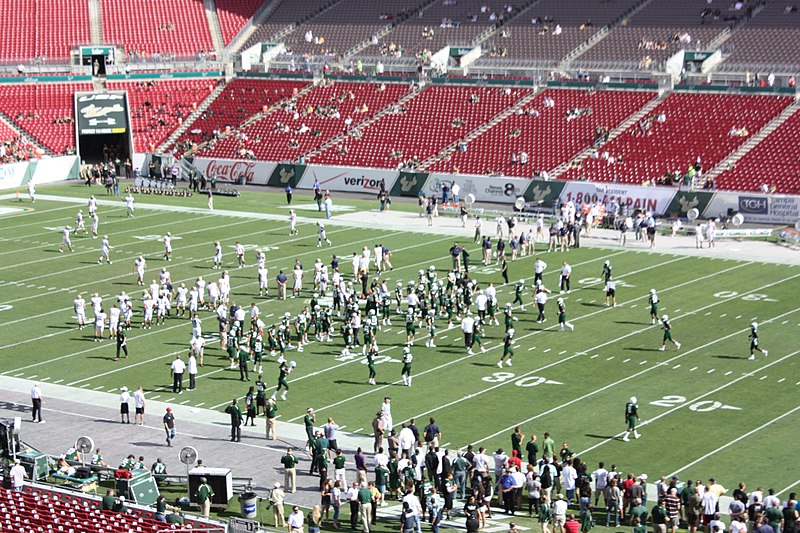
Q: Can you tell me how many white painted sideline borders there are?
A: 2